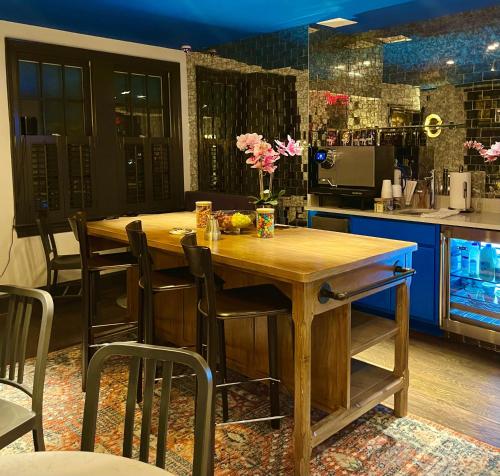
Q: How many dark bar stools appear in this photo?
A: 3